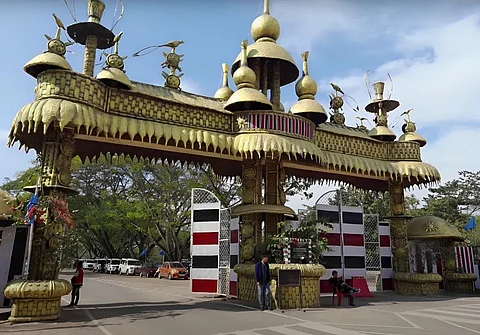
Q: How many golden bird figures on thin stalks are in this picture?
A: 6